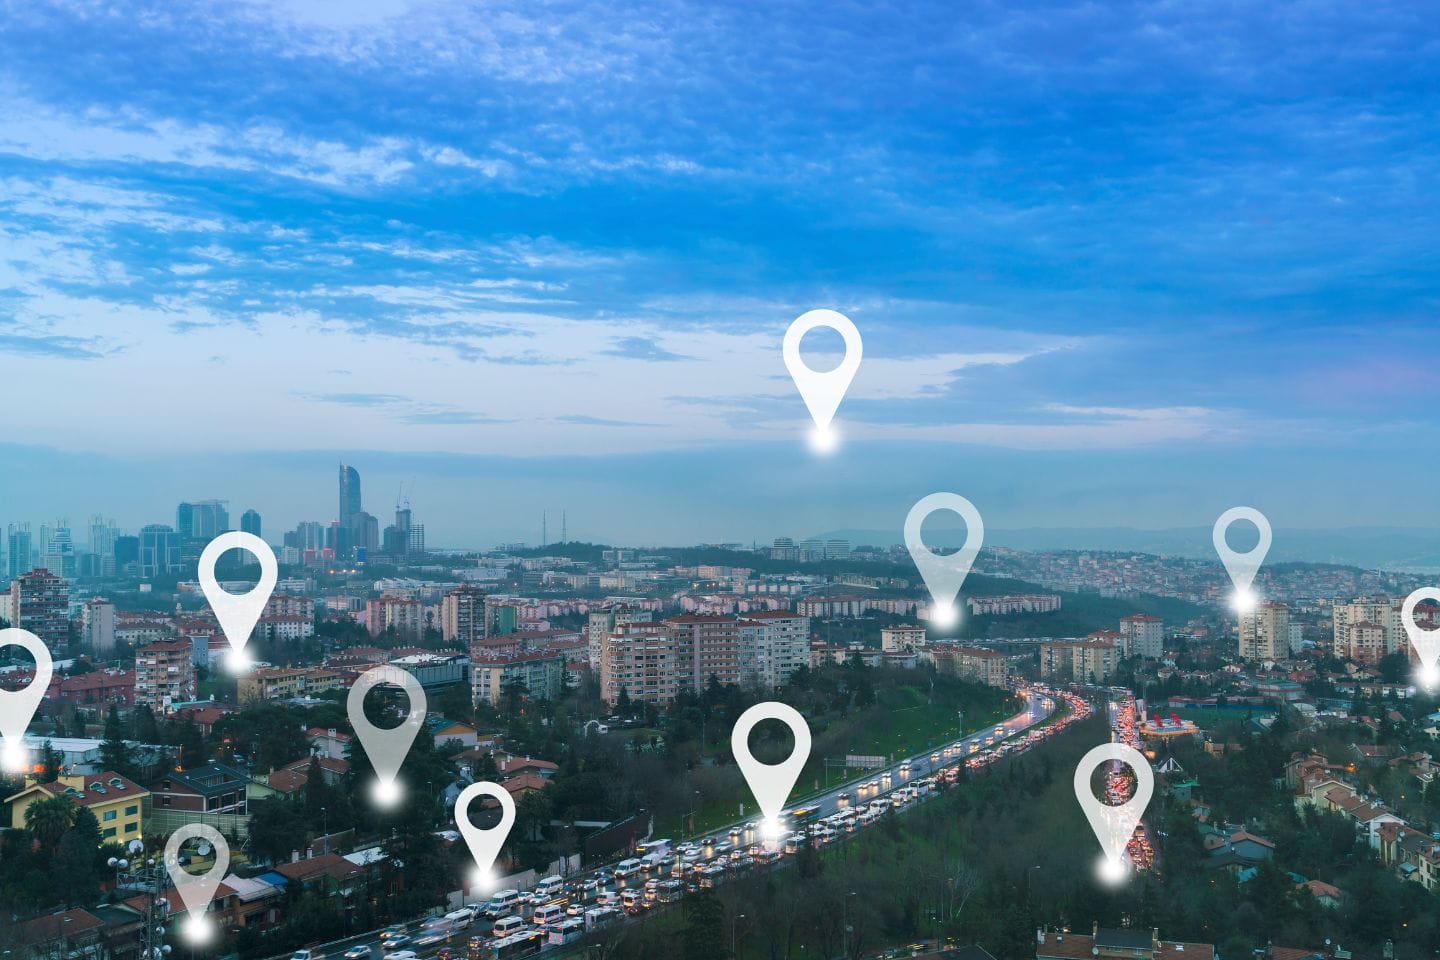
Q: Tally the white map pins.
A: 11